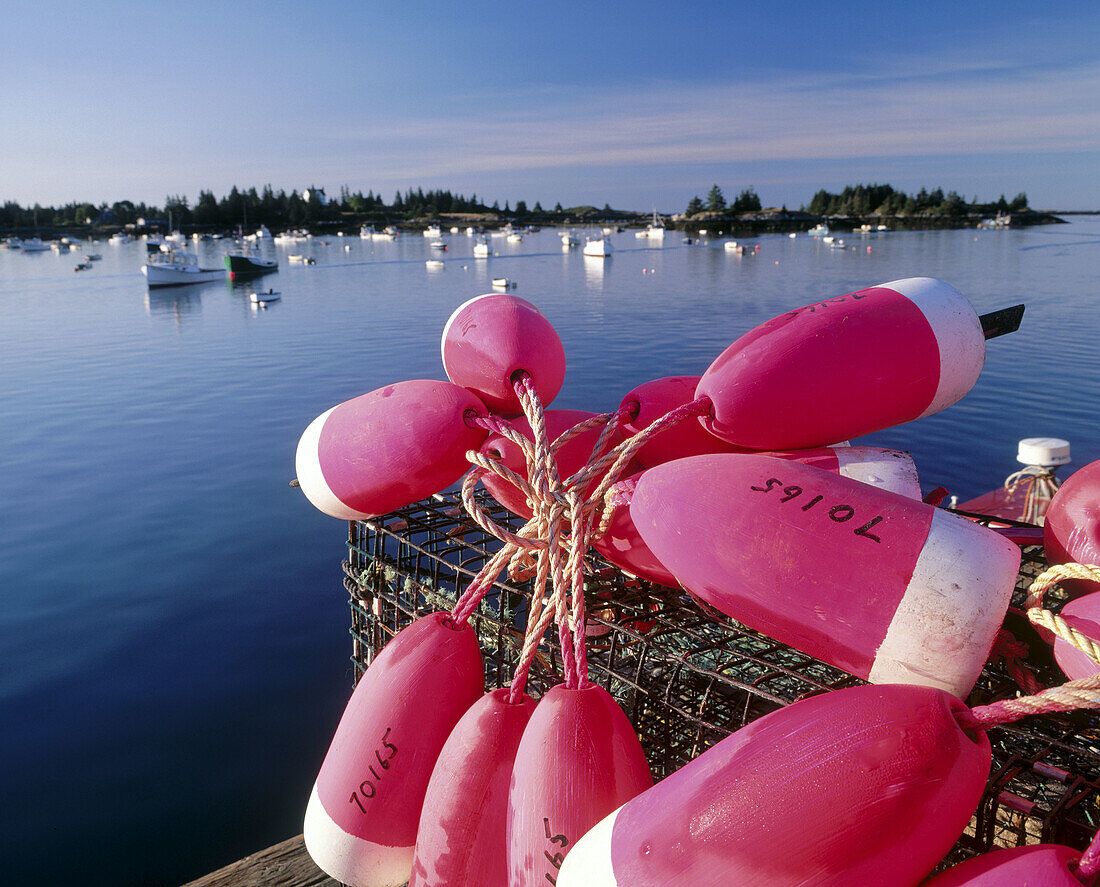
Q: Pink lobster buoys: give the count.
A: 14